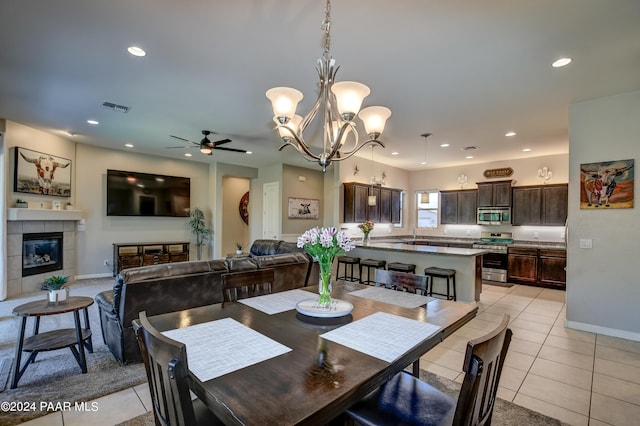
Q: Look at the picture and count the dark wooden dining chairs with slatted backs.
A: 4